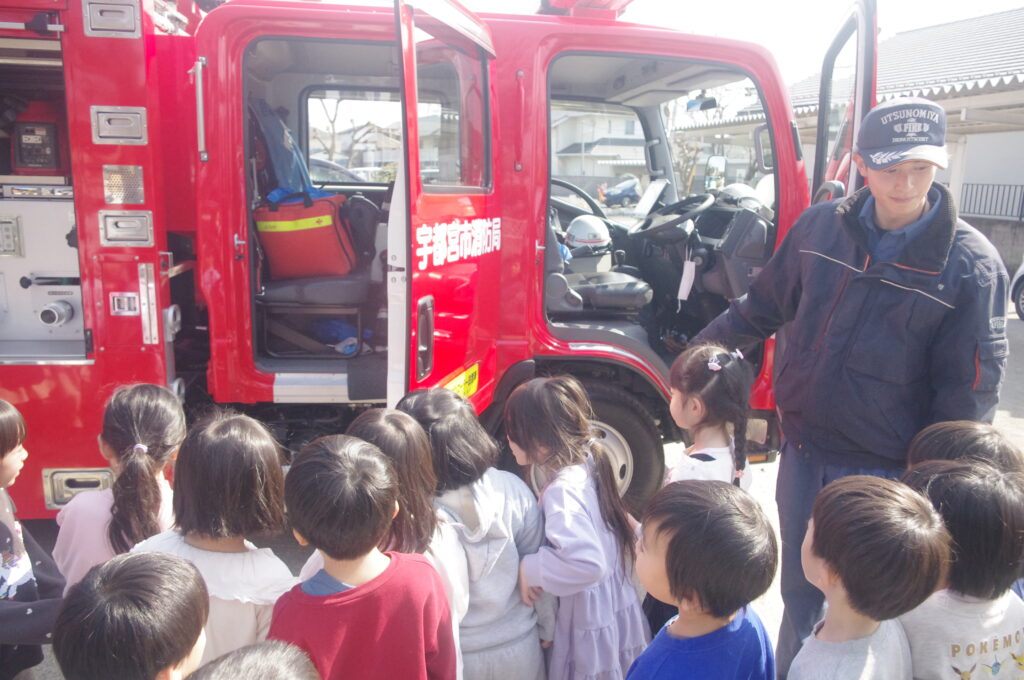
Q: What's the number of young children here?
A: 14